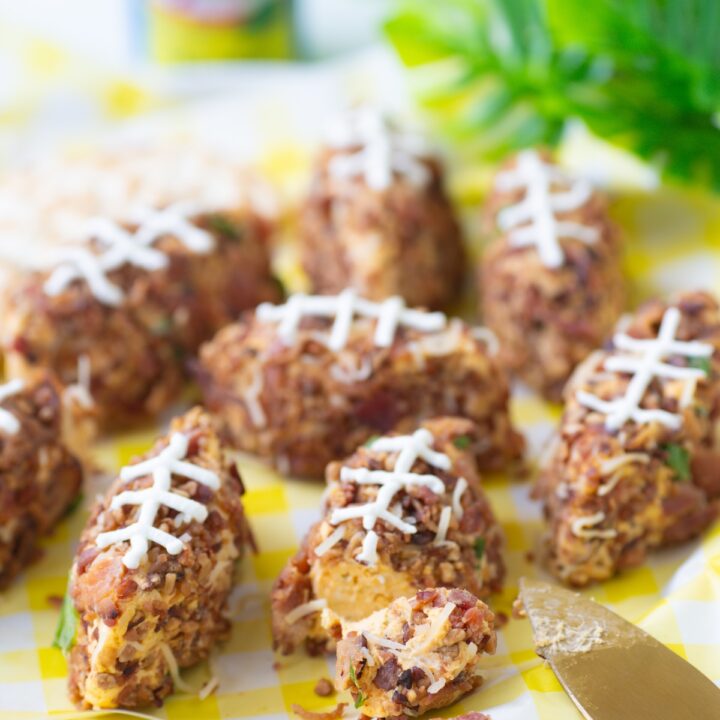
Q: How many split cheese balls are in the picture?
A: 1